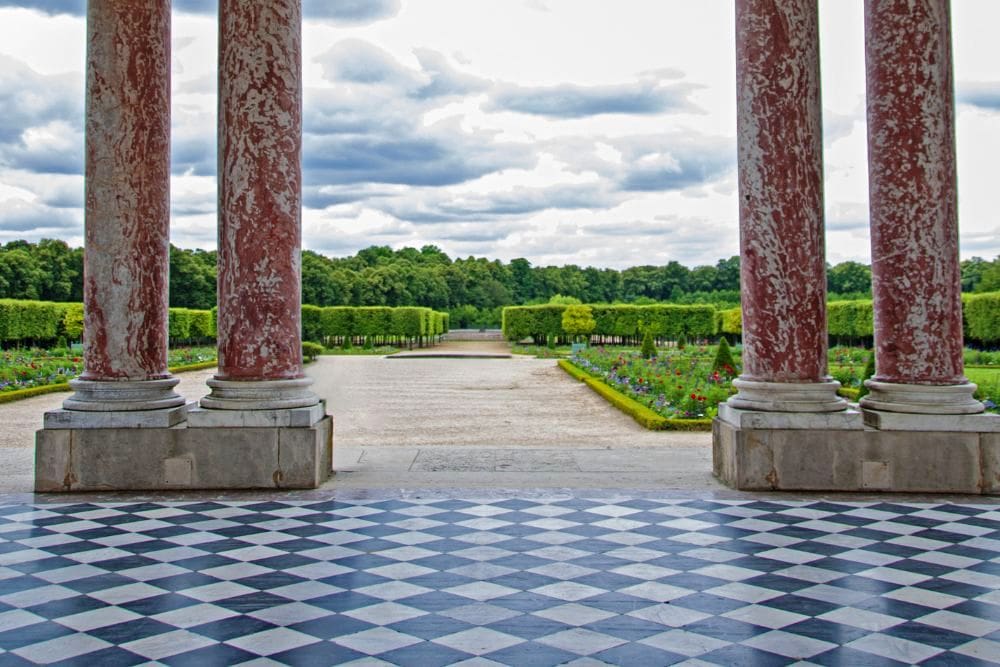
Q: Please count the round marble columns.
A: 4